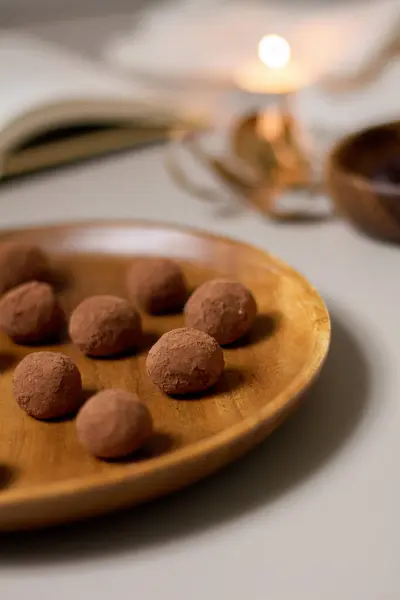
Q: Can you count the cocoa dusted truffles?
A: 8